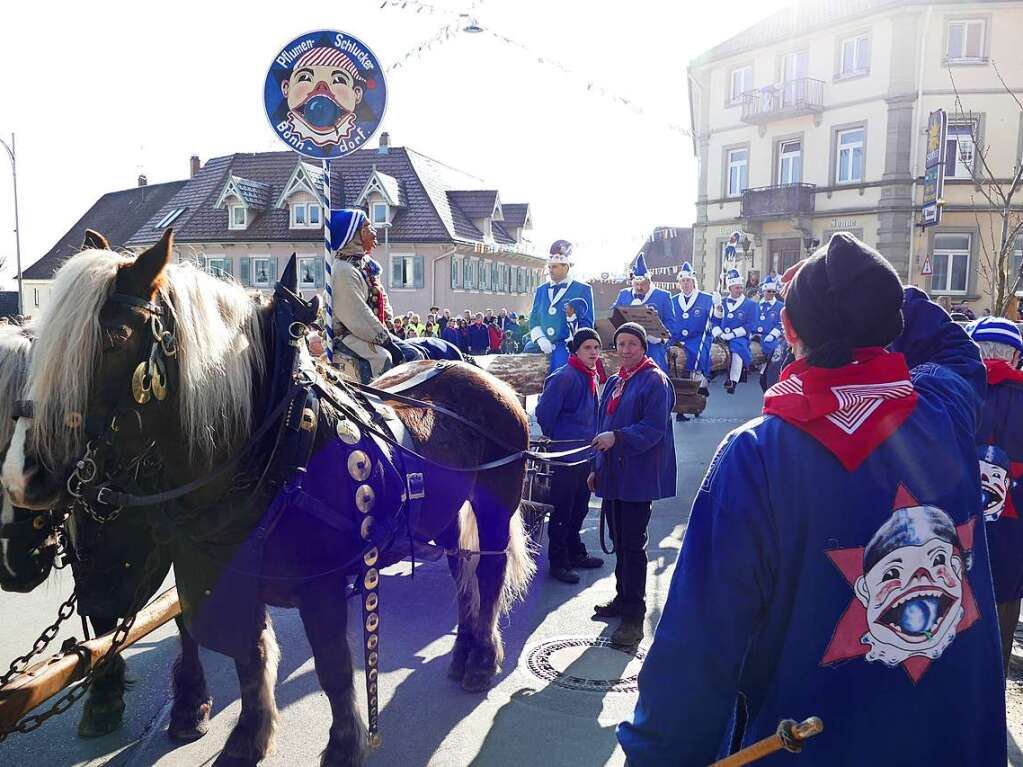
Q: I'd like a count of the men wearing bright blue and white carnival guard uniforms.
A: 5